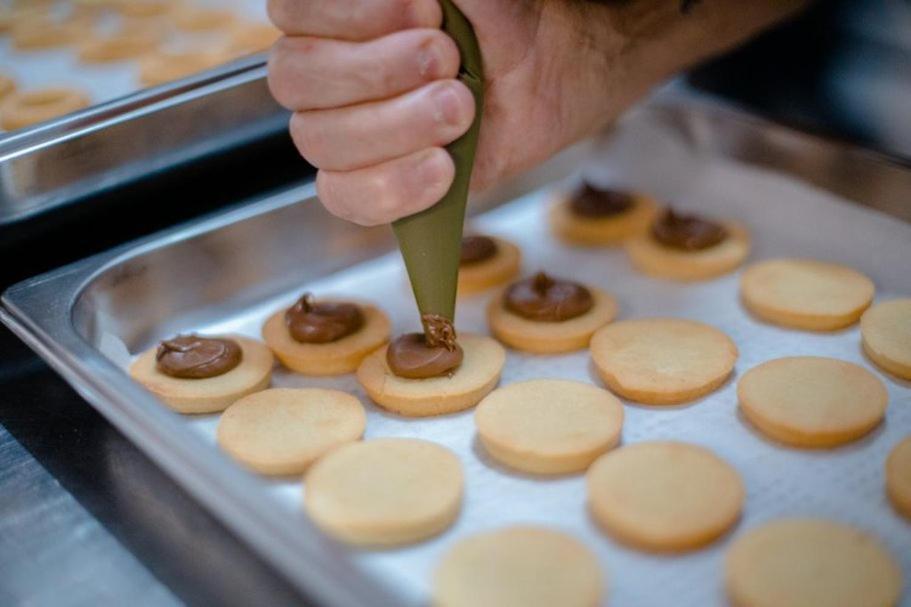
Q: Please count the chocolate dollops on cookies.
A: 7